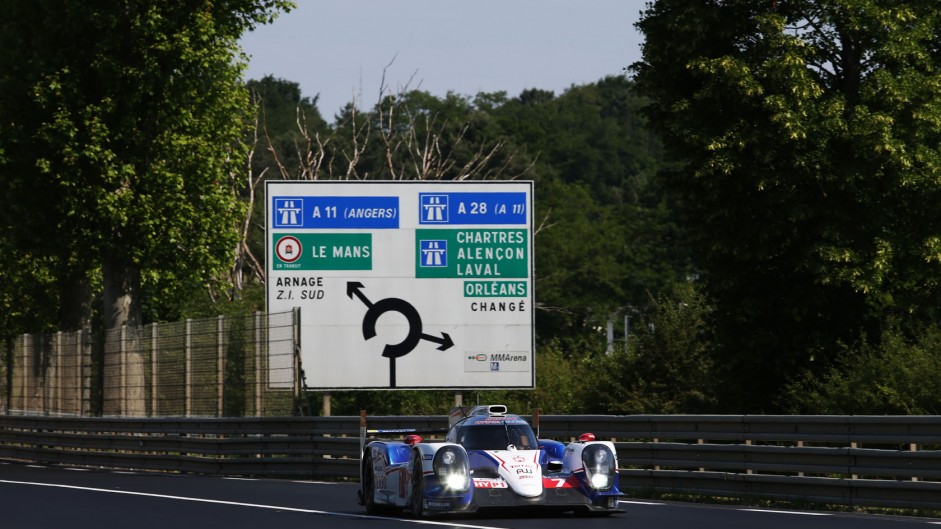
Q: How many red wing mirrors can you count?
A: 2